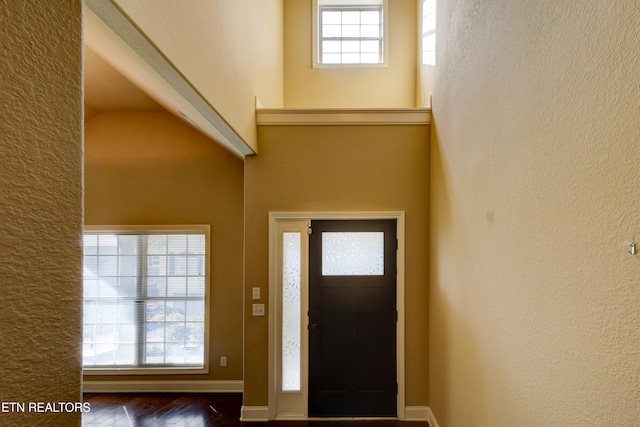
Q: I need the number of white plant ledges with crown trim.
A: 1